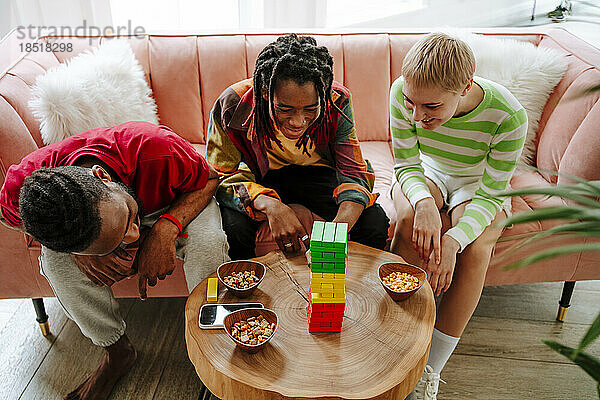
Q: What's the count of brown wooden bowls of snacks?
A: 3